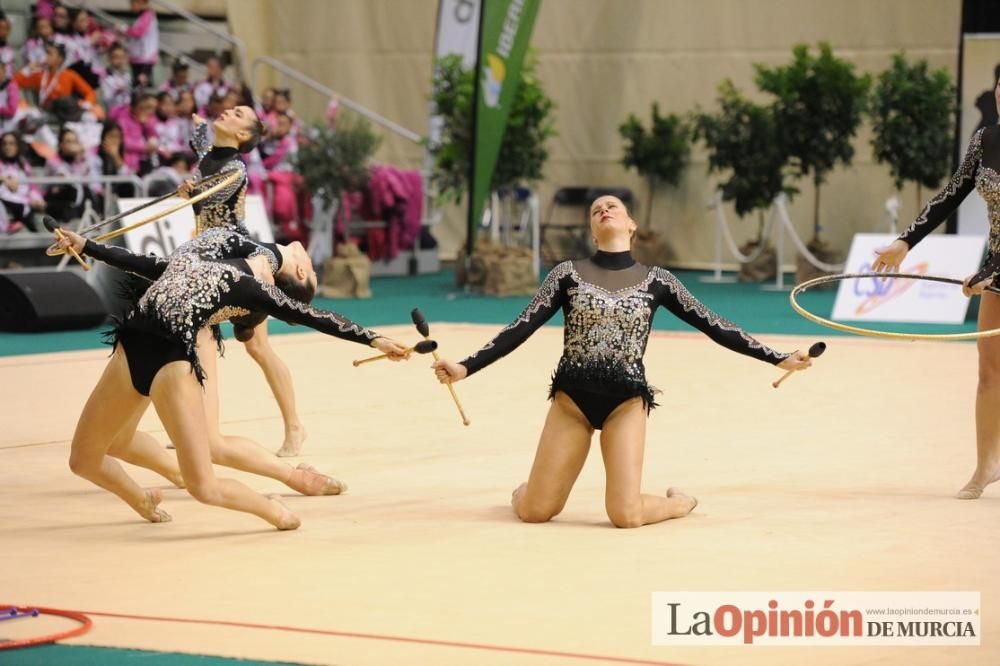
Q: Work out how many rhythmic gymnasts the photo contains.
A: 5